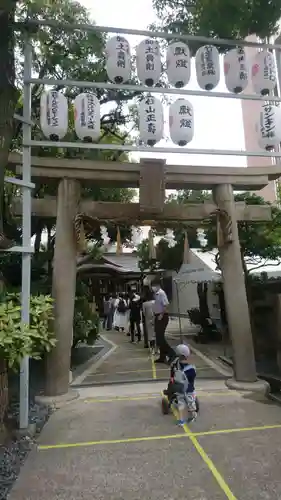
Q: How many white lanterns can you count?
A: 11